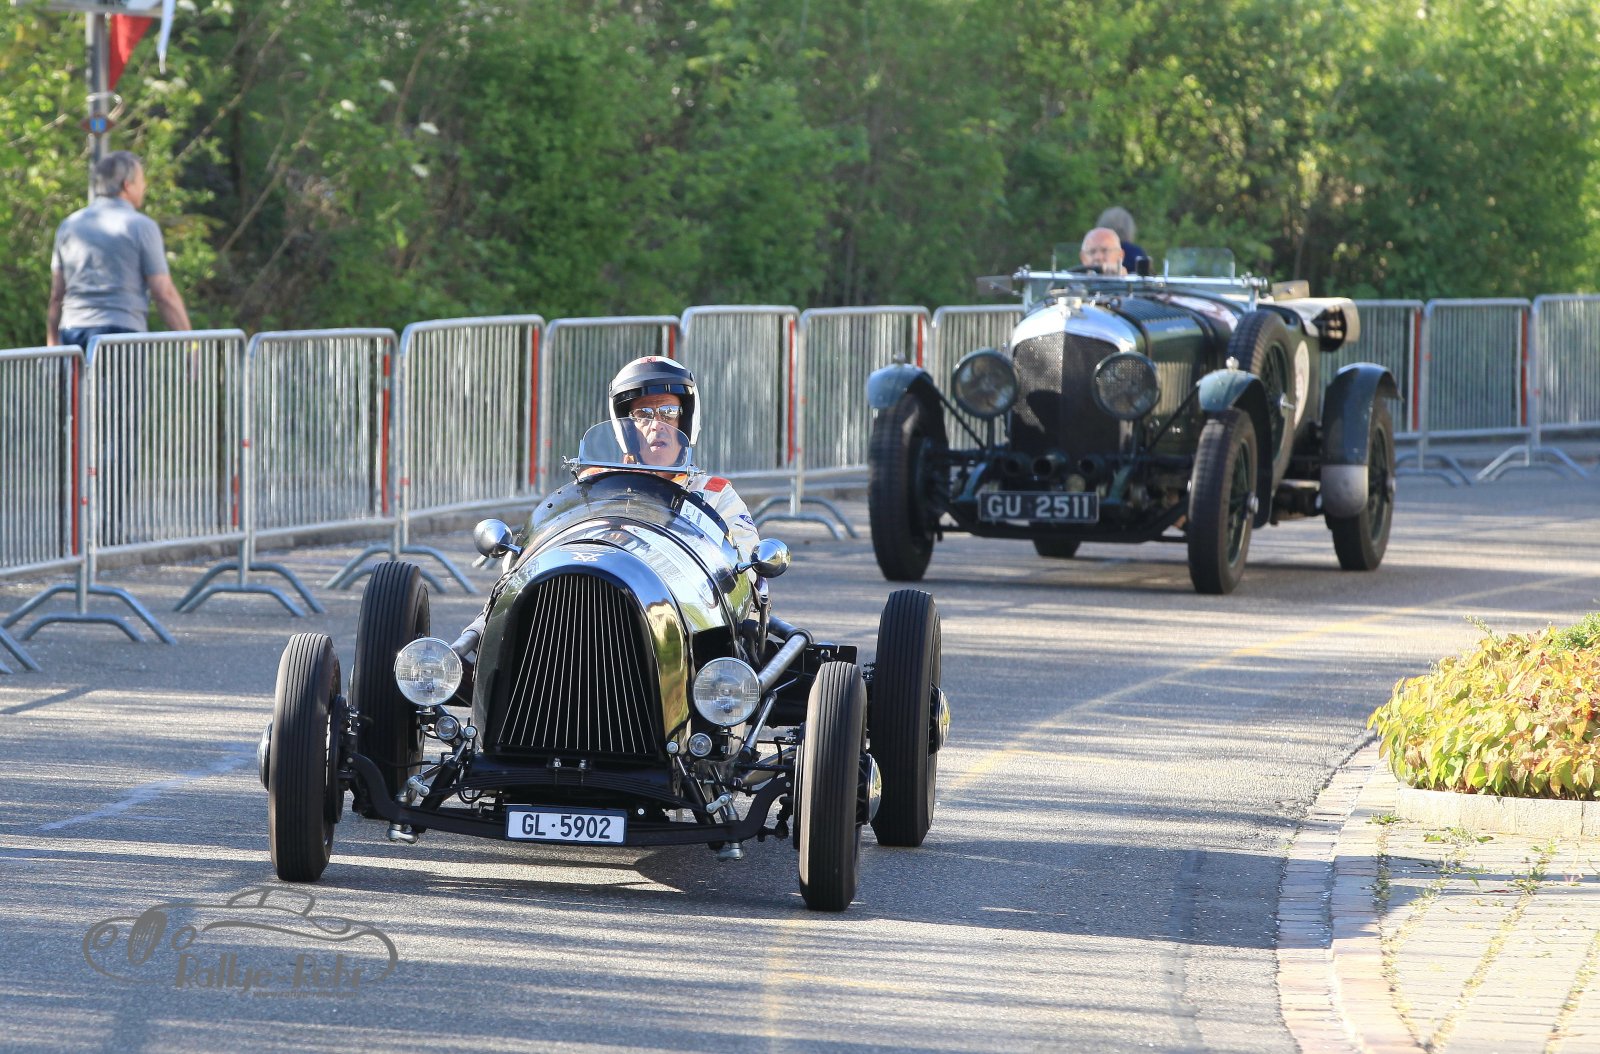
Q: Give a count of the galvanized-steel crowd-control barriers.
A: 11